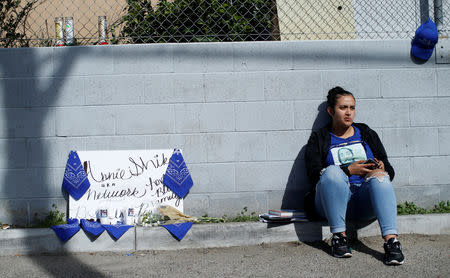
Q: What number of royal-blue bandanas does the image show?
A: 6